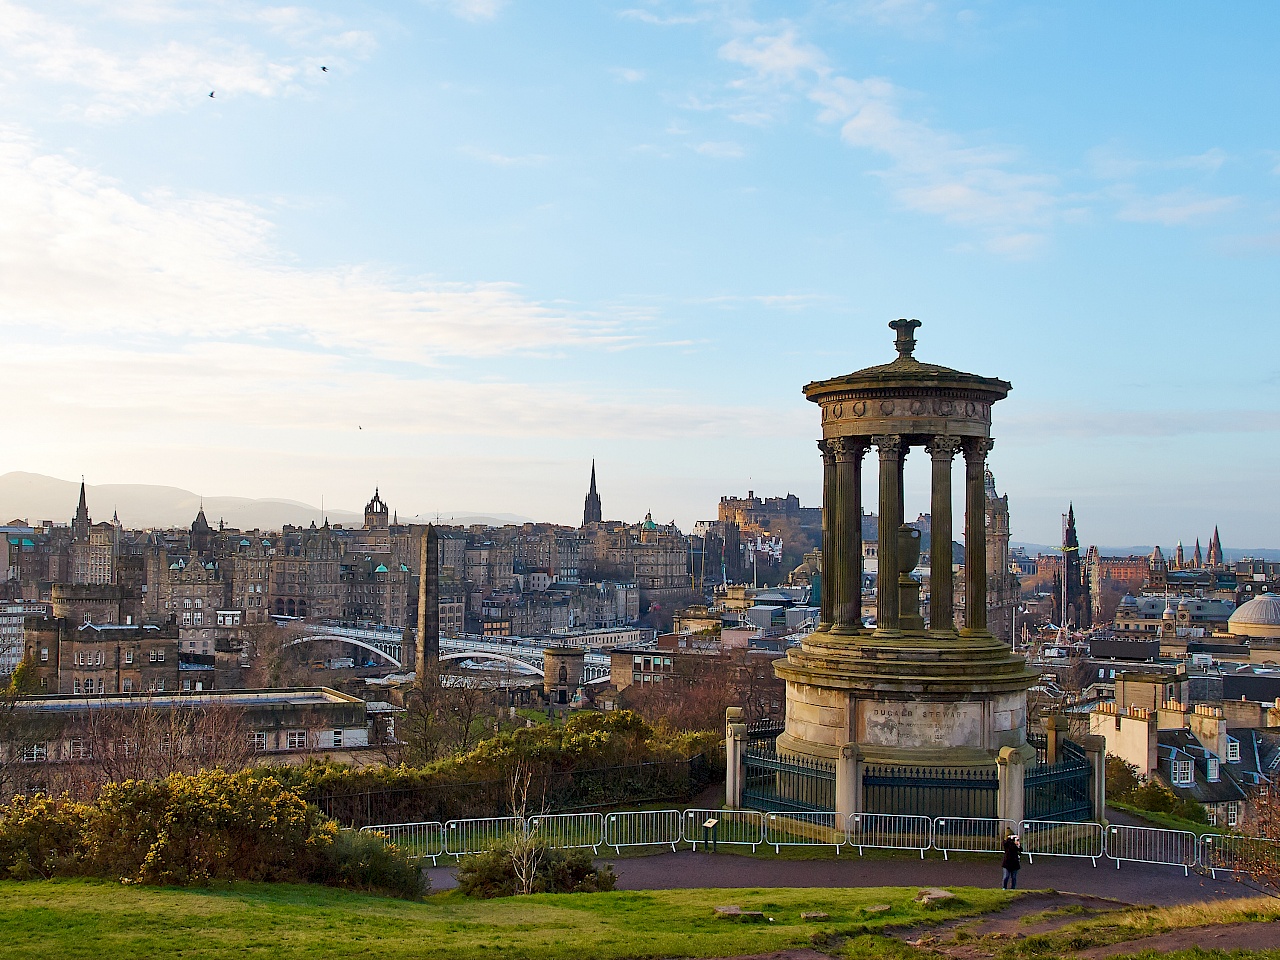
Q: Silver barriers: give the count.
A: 11